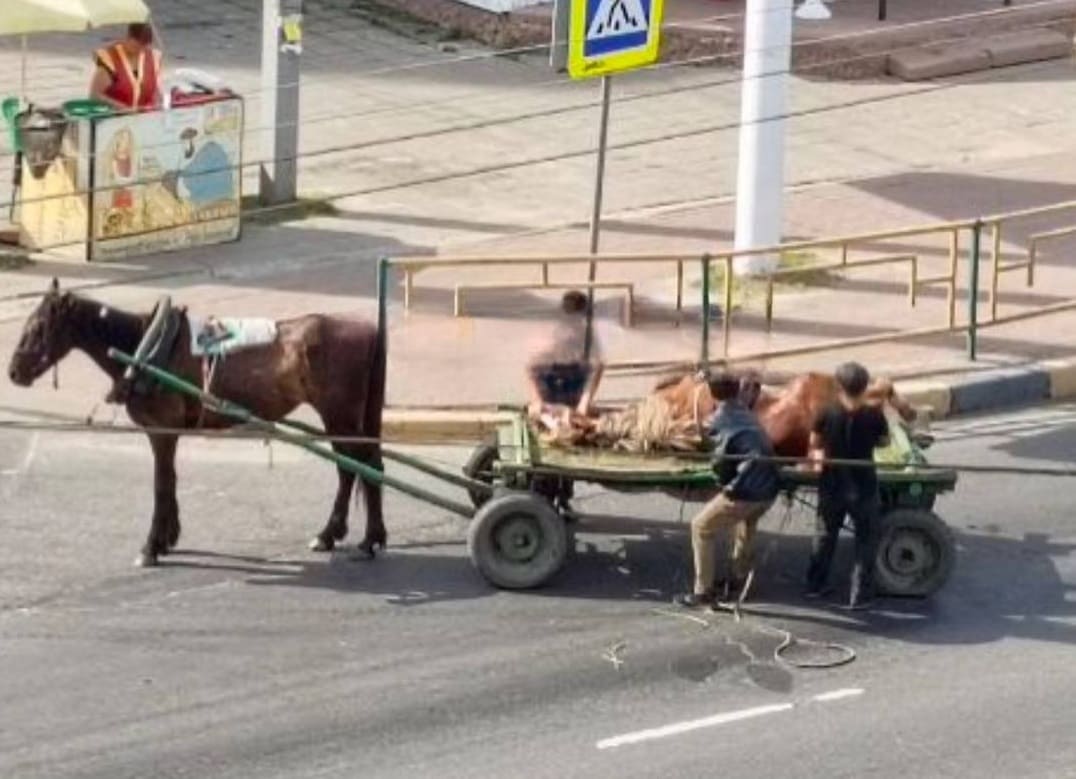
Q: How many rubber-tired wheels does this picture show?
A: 3